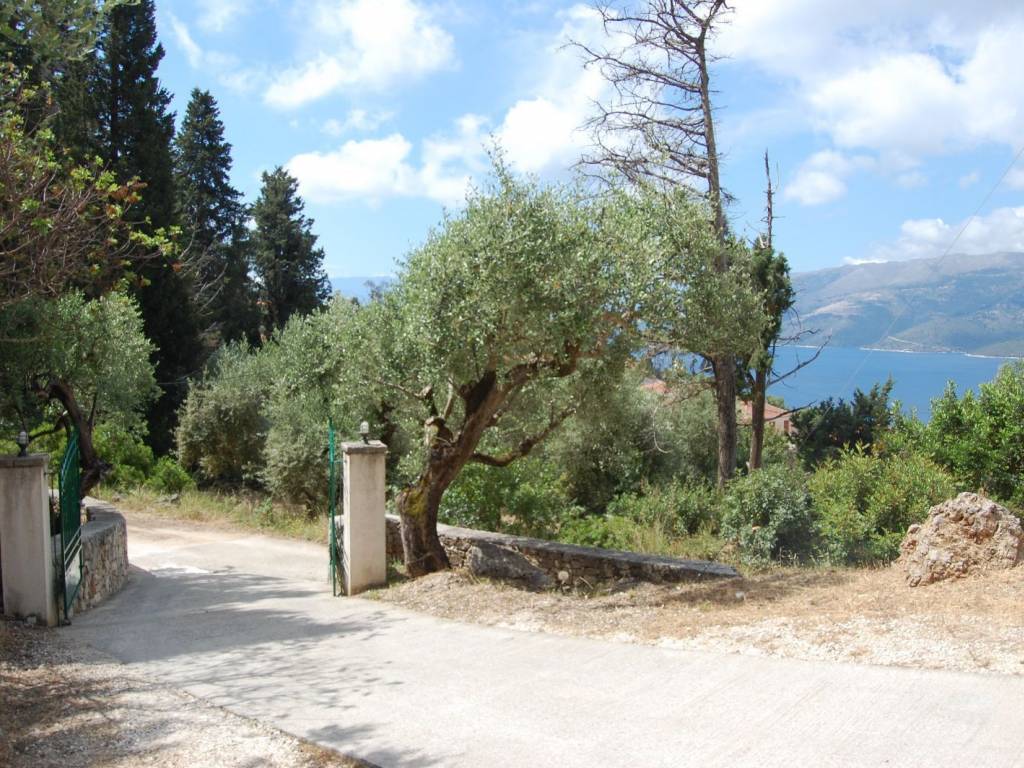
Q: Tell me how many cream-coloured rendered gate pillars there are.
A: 2